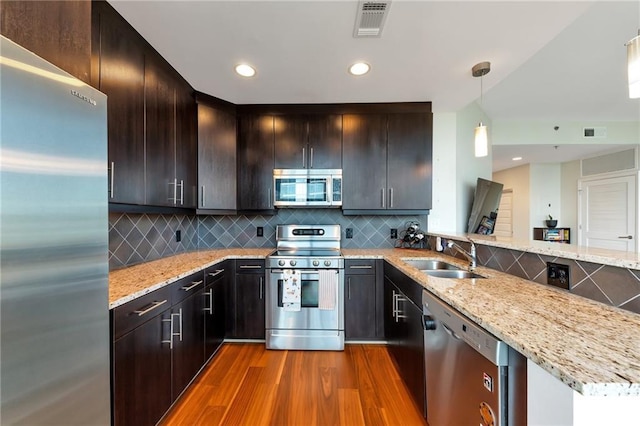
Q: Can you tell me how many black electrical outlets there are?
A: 5